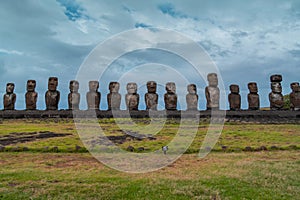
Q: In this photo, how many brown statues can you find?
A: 15